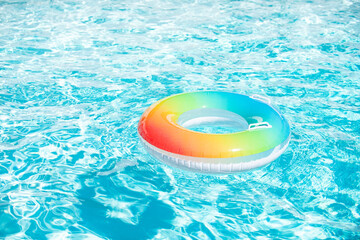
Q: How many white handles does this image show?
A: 2